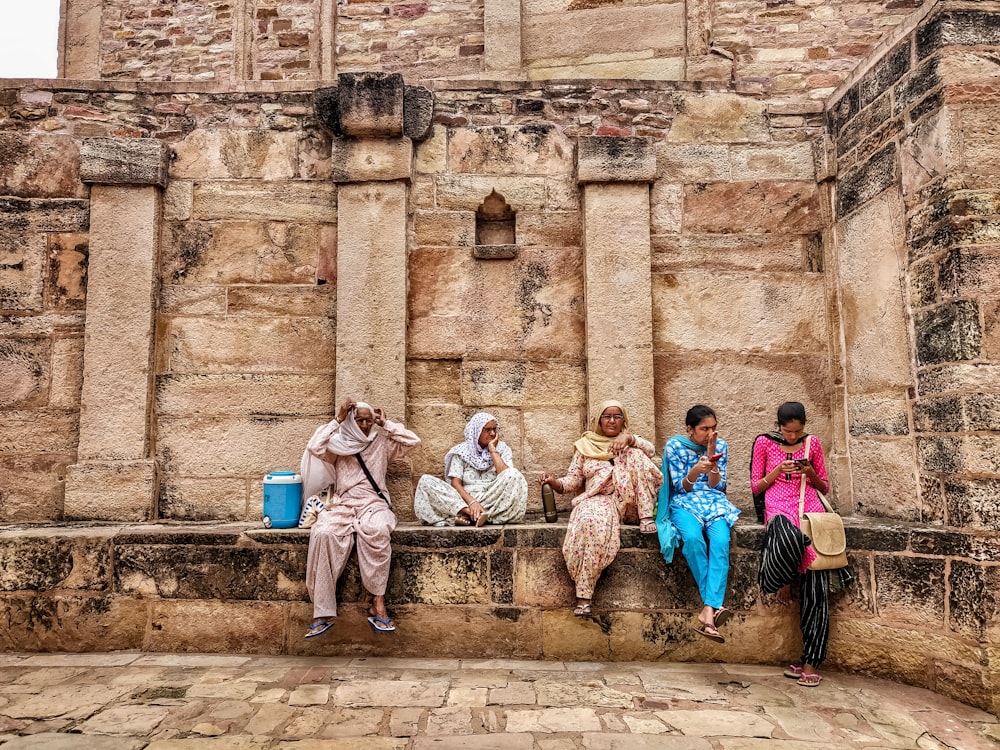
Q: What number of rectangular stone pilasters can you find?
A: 3